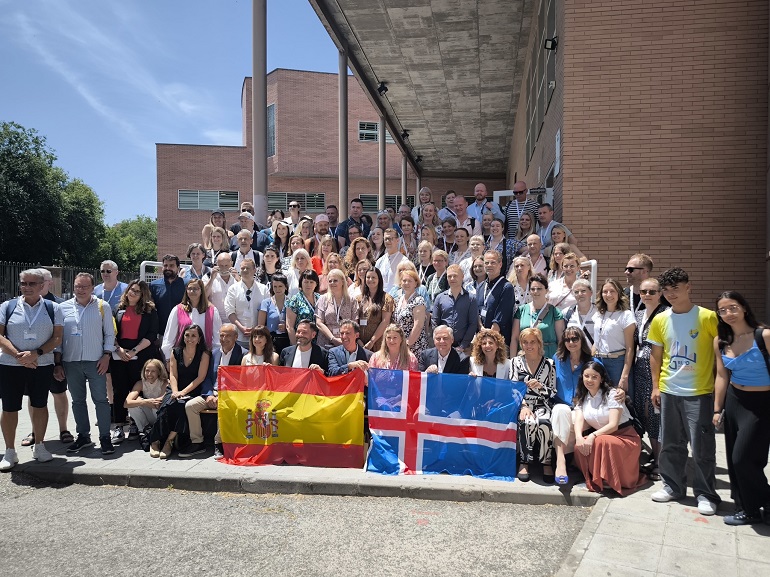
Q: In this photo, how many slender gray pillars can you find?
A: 5